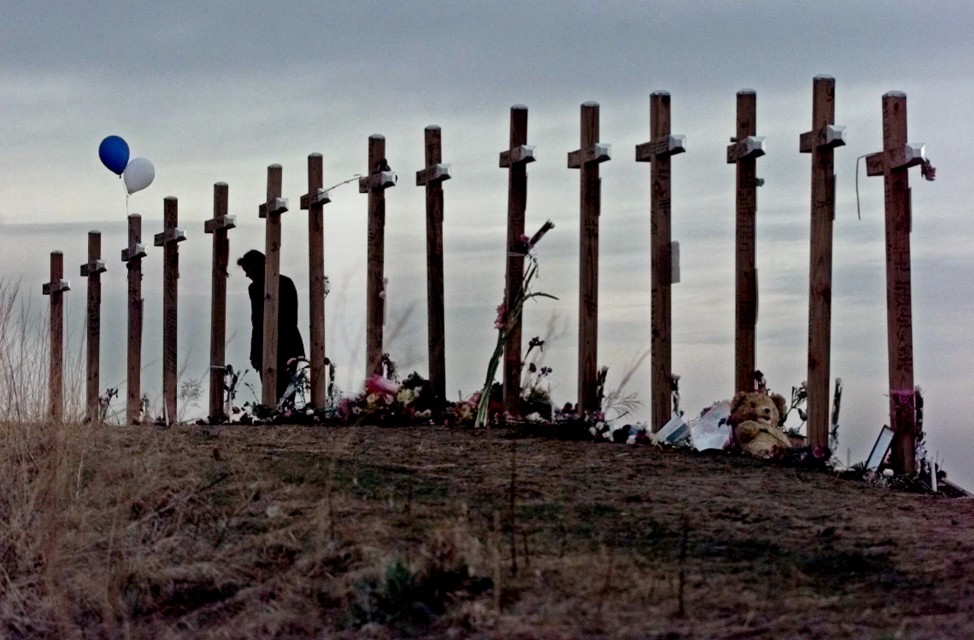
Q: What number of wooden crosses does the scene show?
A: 15